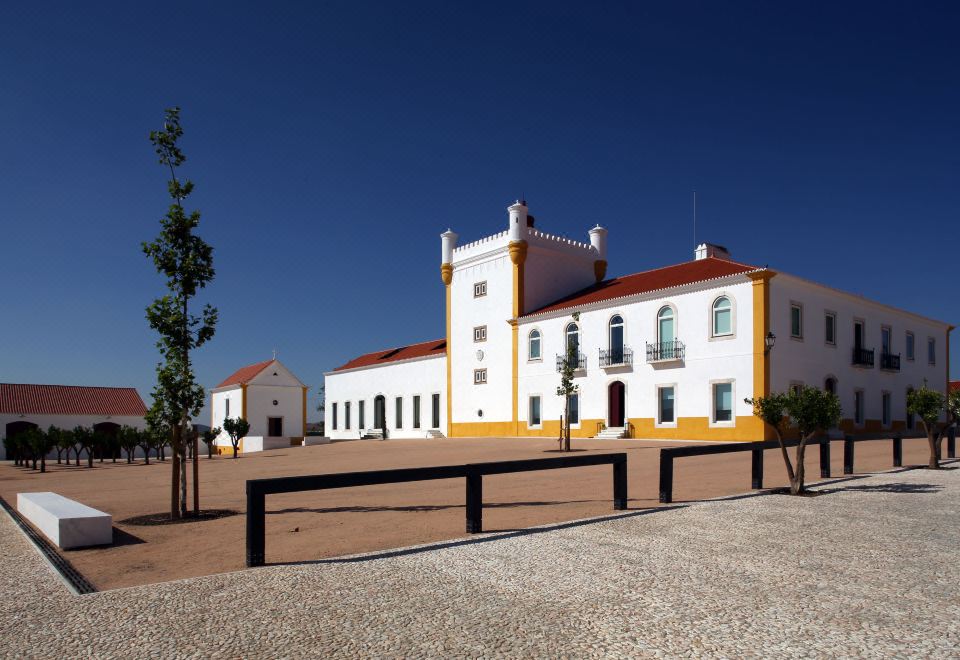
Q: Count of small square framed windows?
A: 3